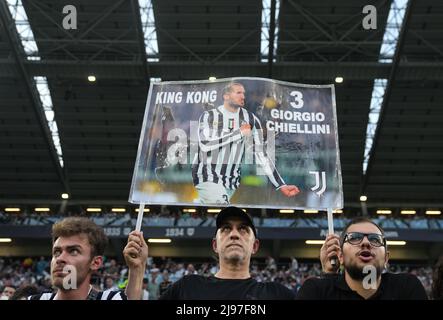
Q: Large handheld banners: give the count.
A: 1